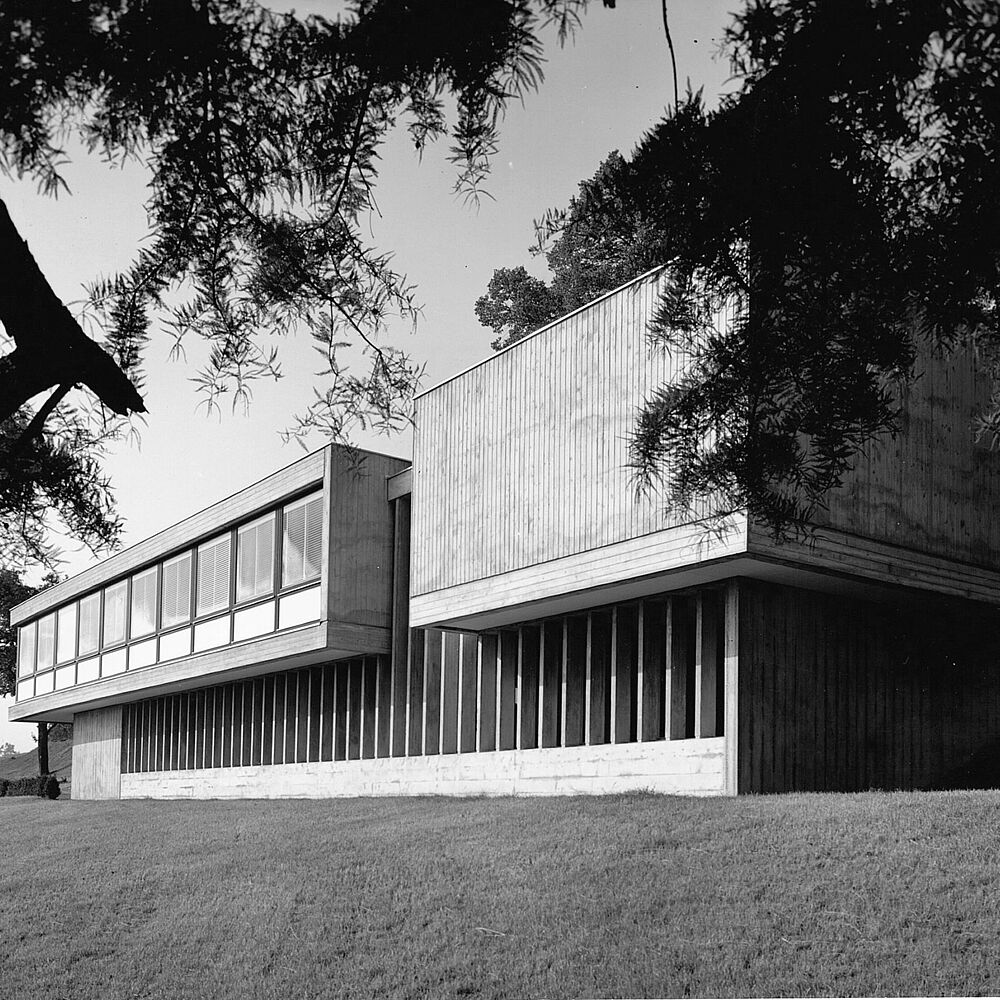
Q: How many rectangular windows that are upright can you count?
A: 10